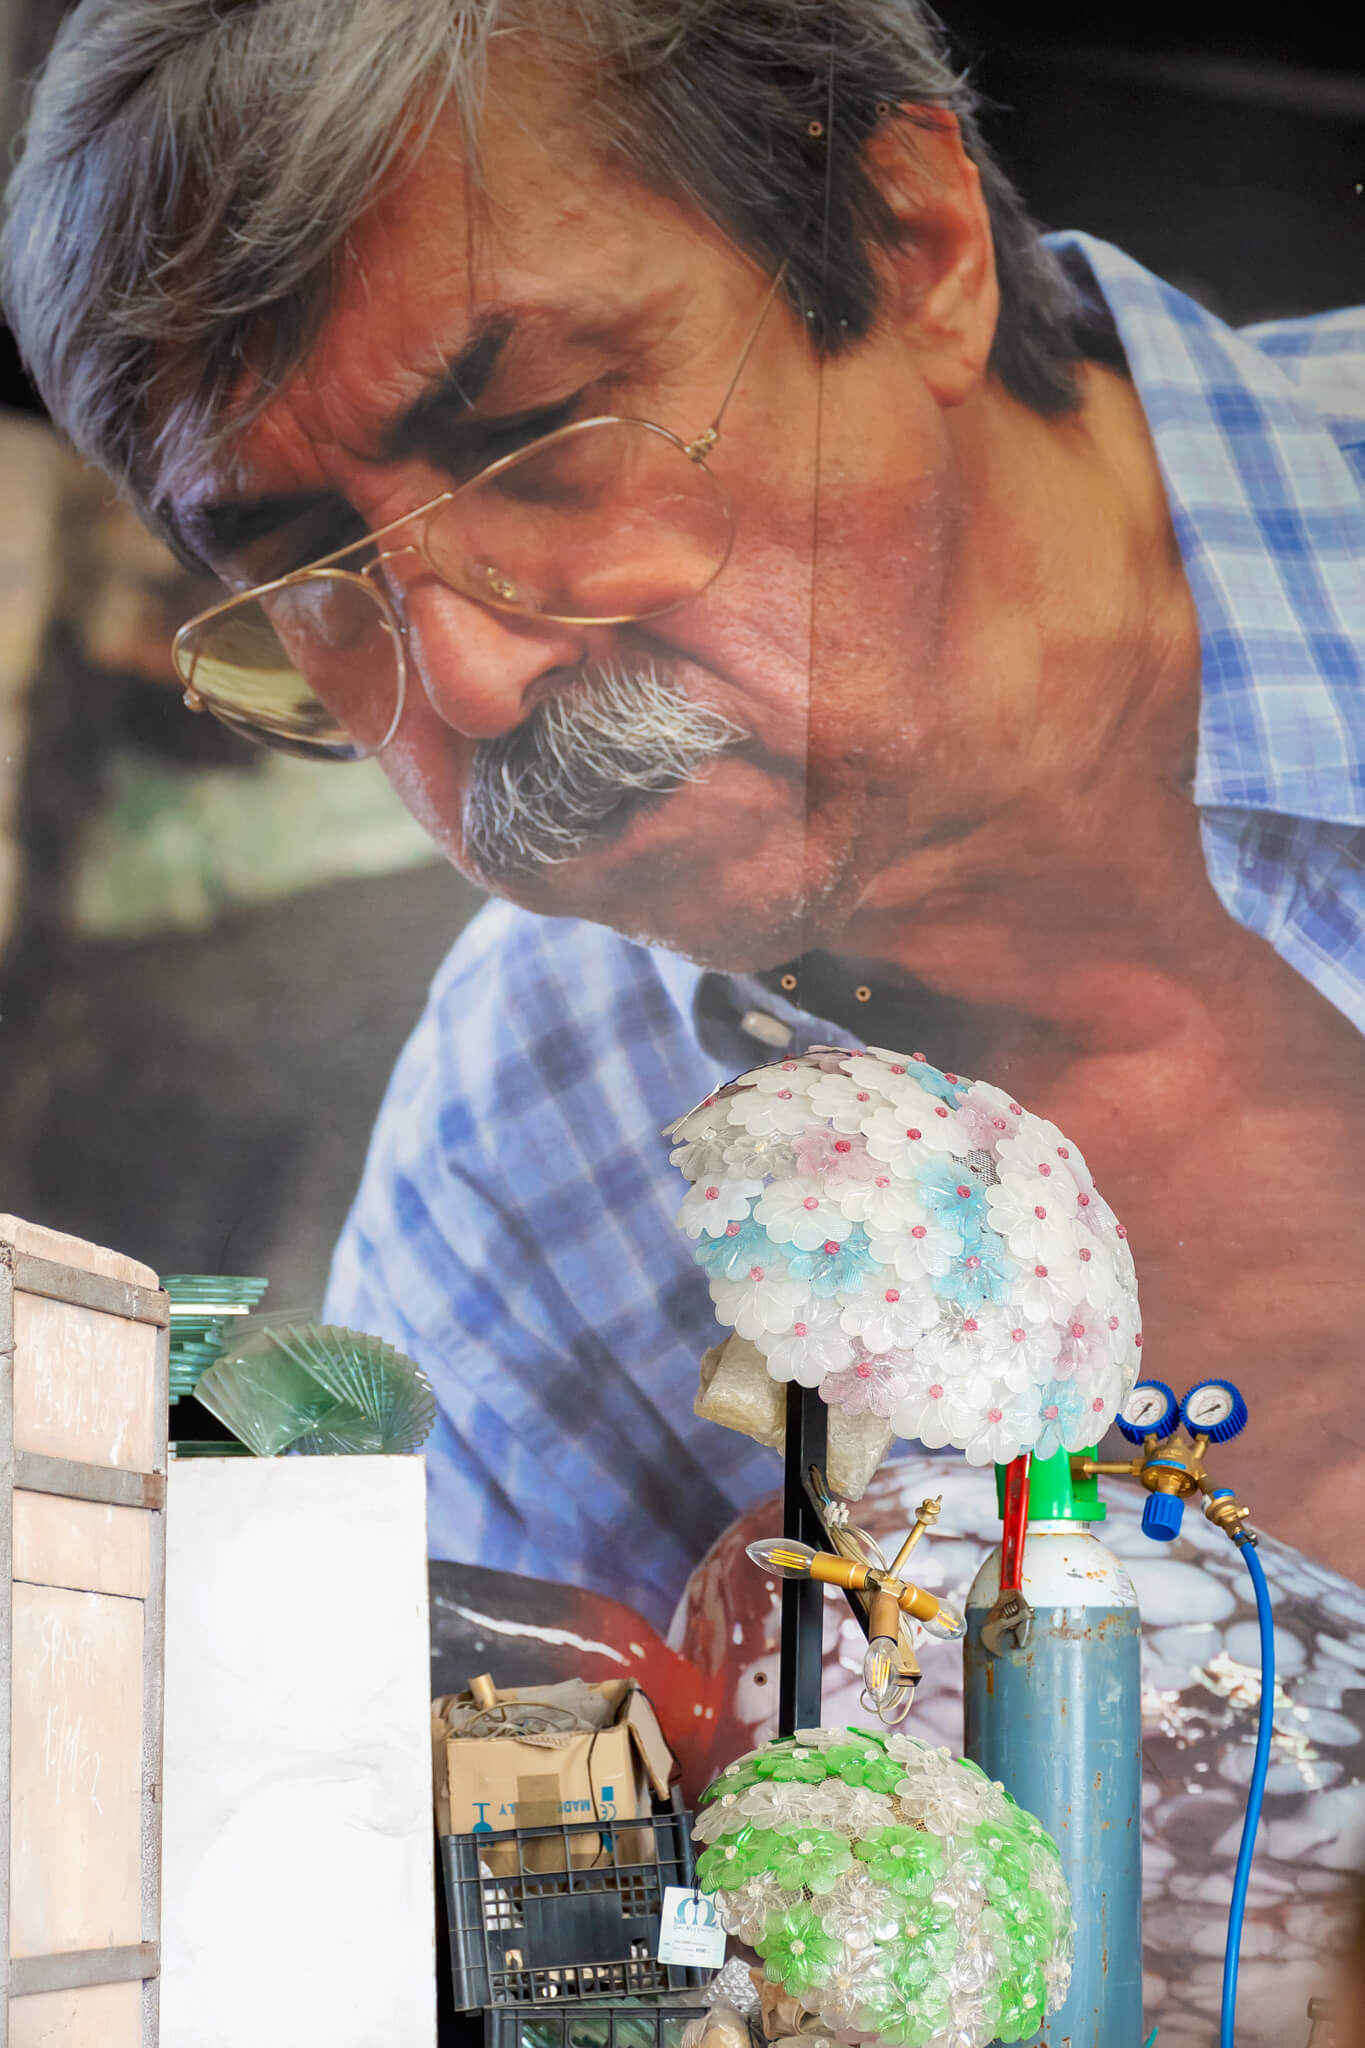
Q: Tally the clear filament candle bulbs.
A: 3